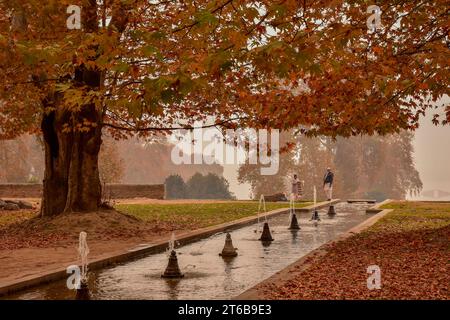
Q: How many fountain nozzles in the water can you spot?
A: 7